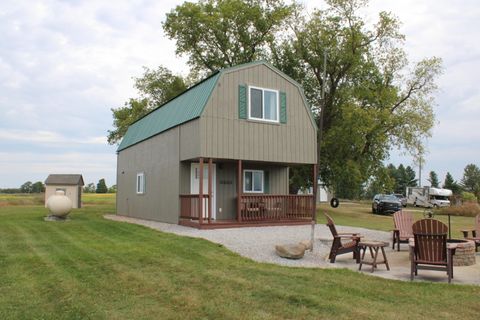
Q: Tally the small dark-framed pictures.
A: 0